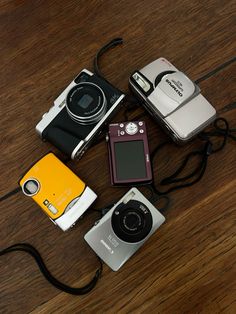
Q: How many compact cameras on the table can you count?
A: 5